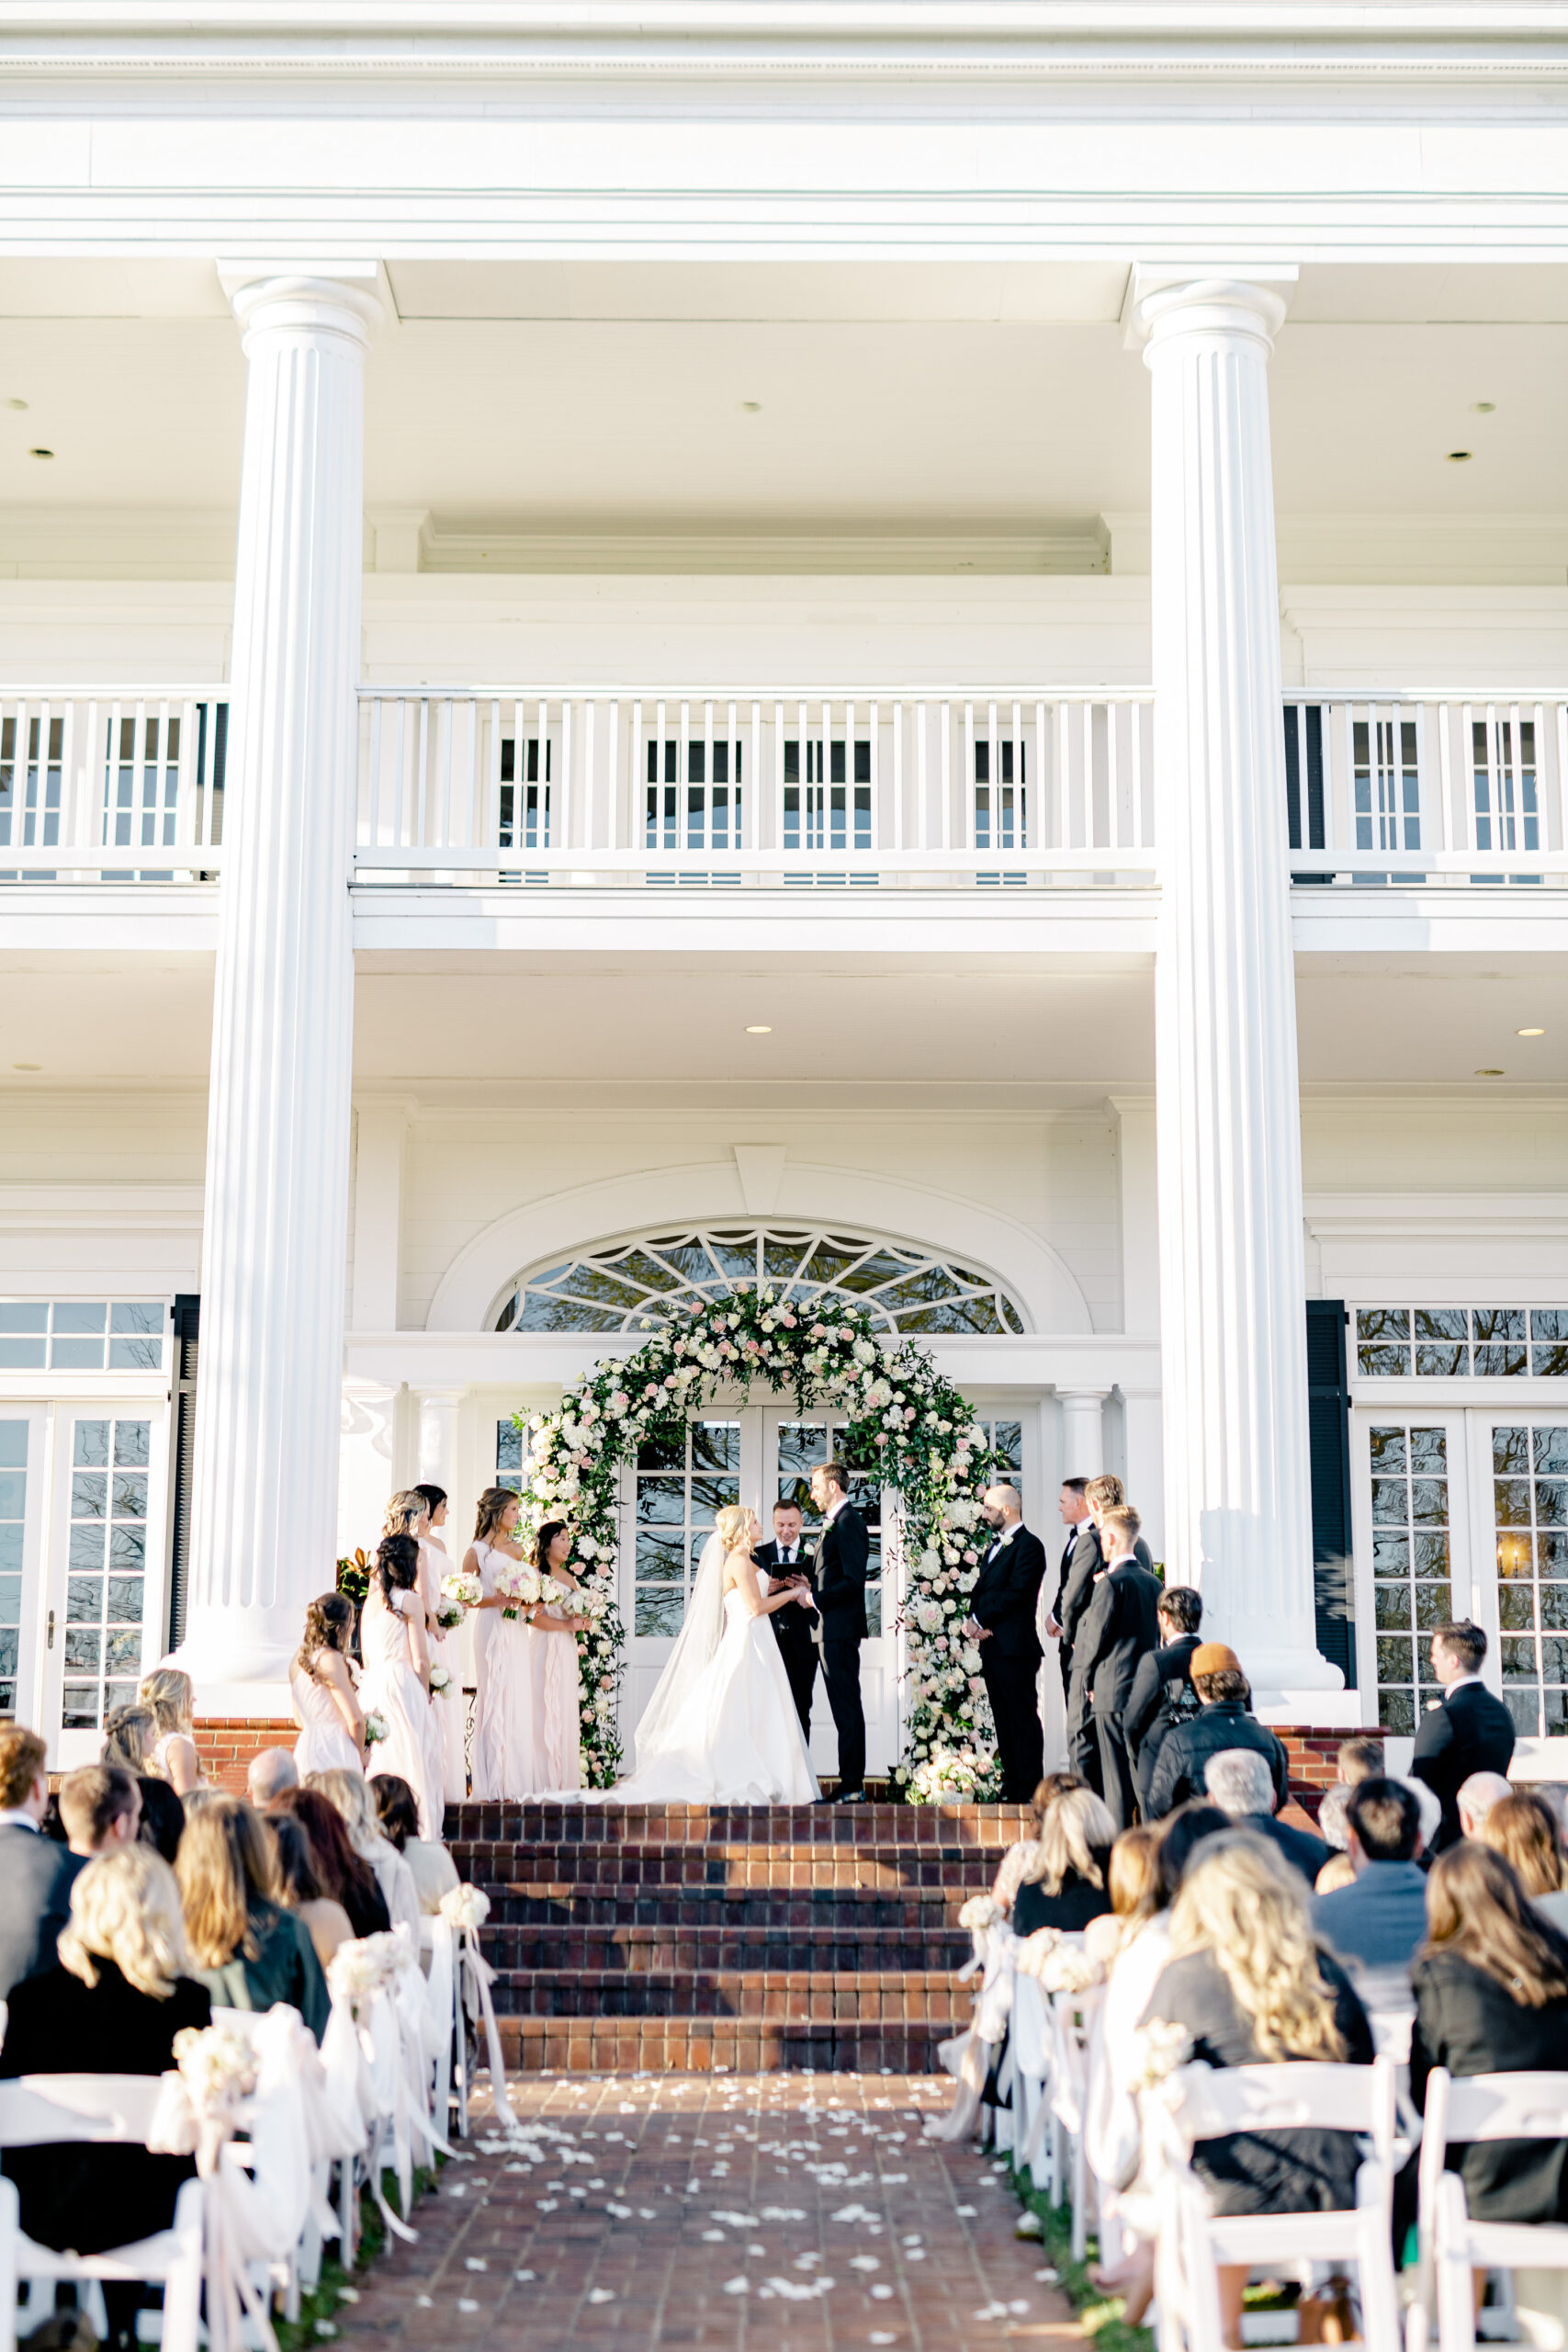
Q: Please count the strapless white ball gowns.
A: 1